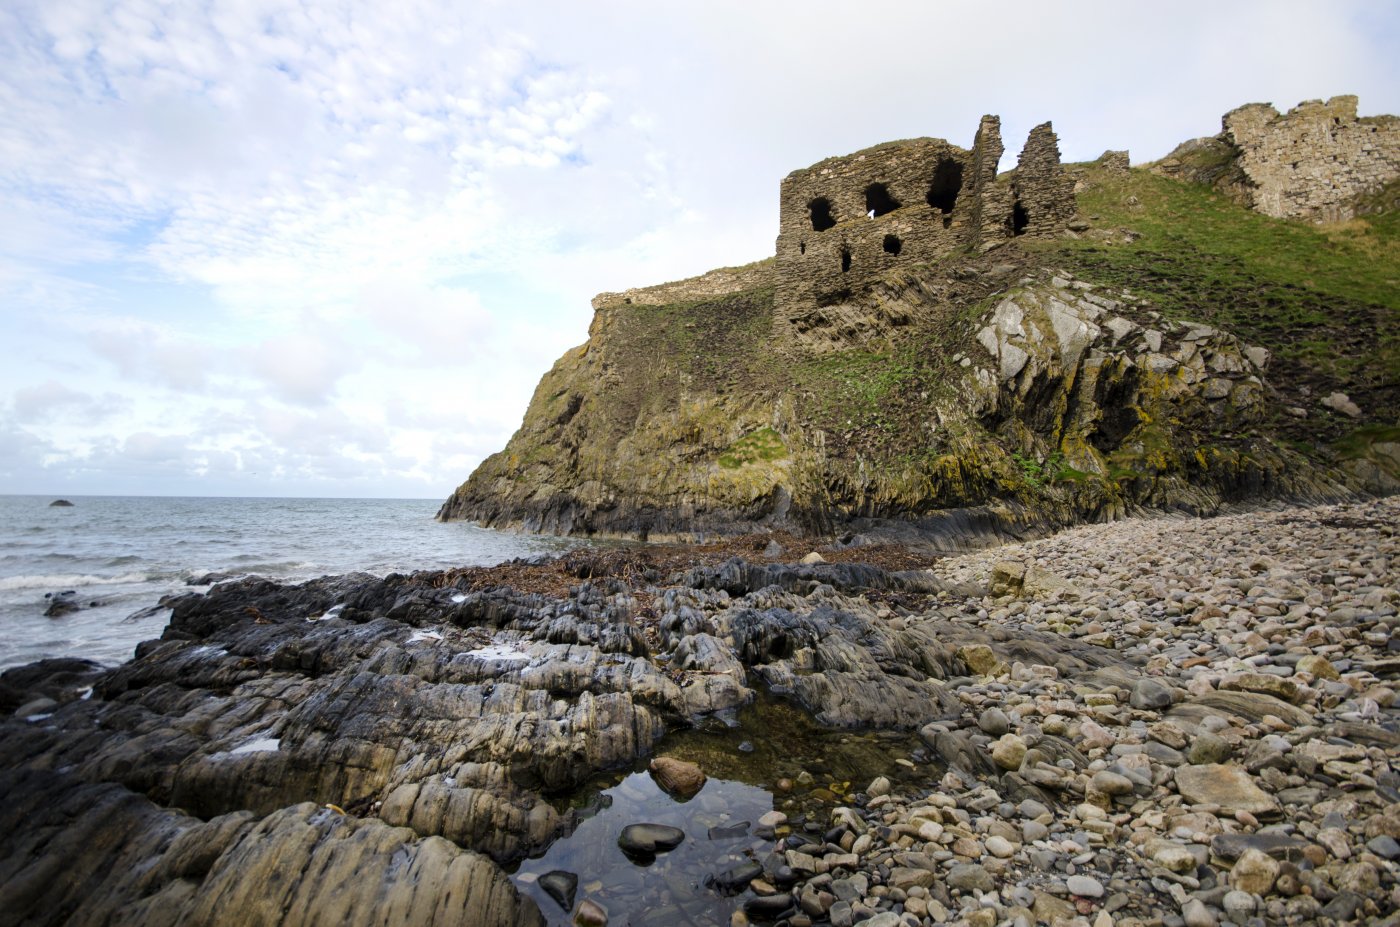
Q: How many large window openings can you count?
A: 3